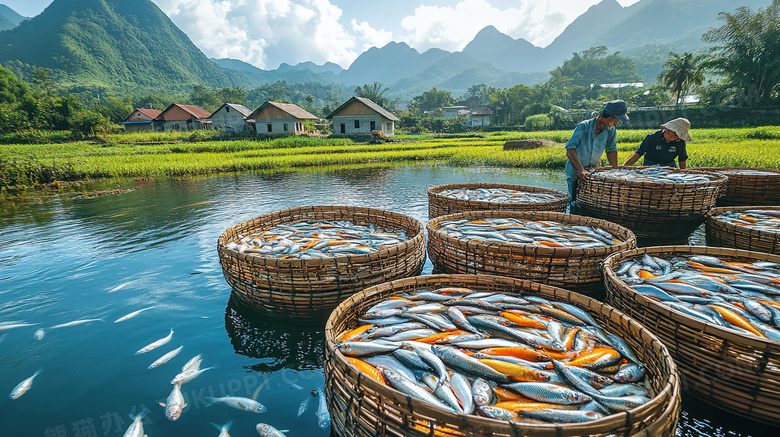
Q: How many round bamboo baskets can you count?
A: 8